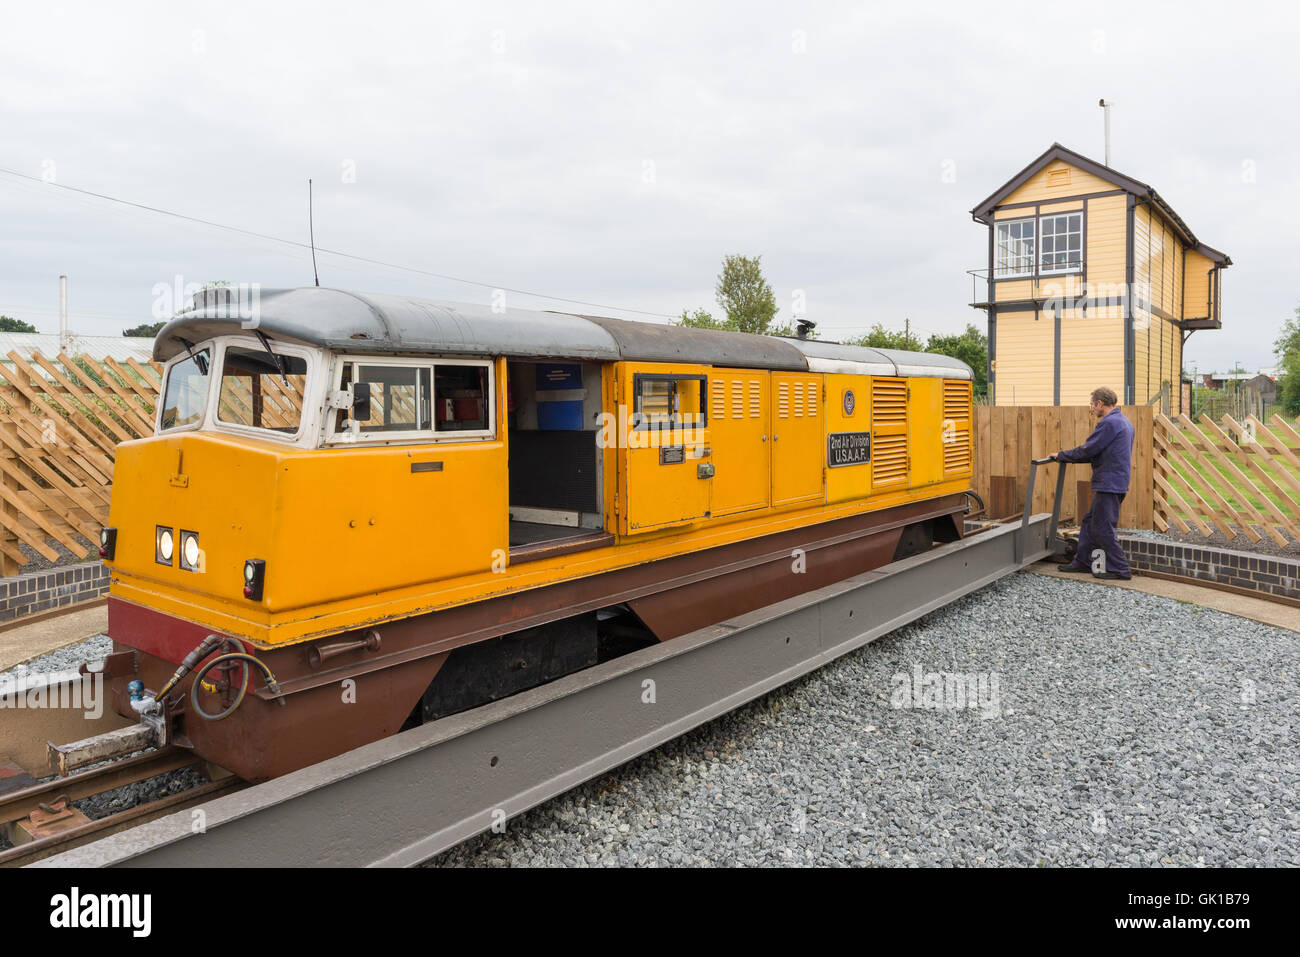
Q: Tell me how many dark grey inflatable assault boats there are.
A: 0